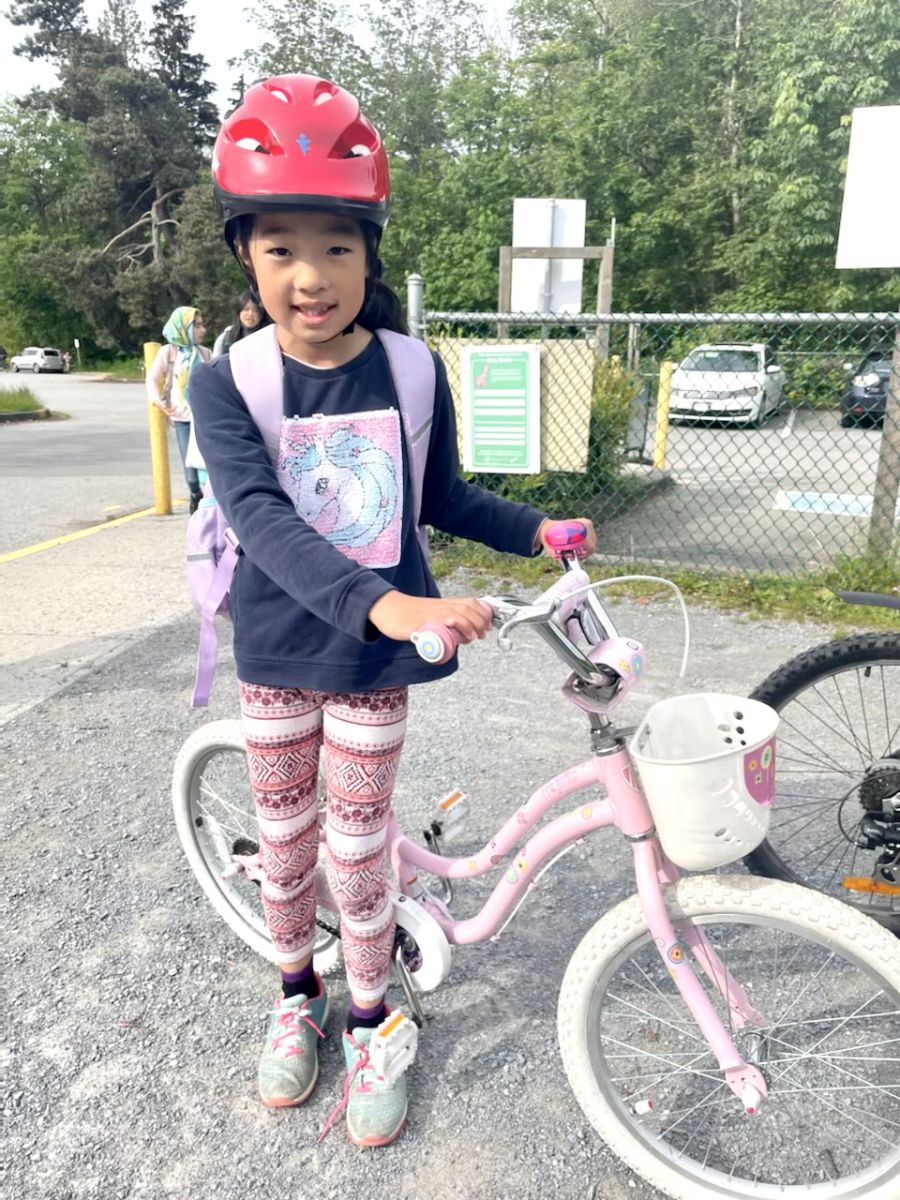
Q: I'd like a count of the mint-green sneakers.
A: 2